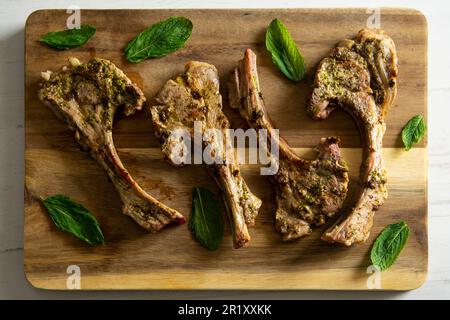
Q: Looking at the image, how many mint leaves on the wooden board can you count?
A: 7